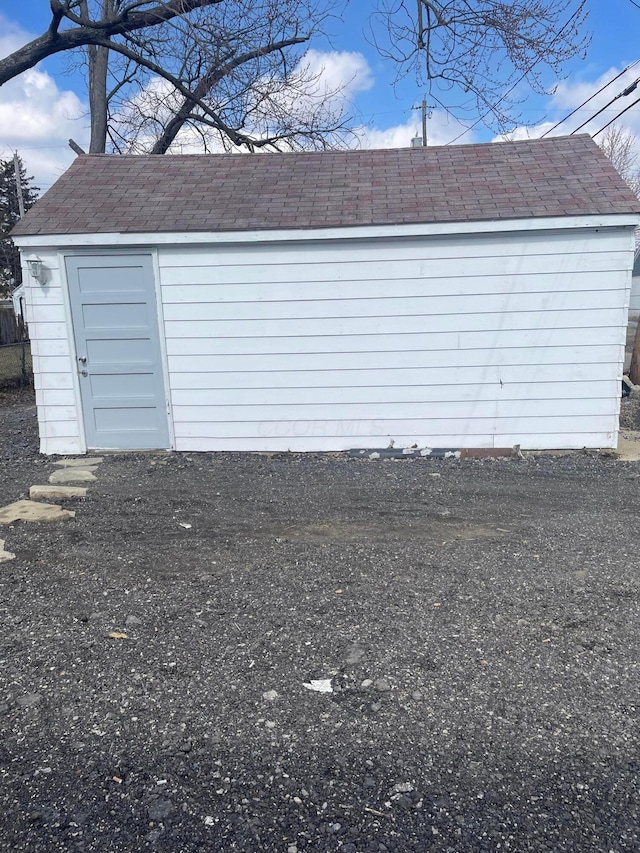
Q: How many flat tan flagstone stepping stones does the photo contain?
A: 5